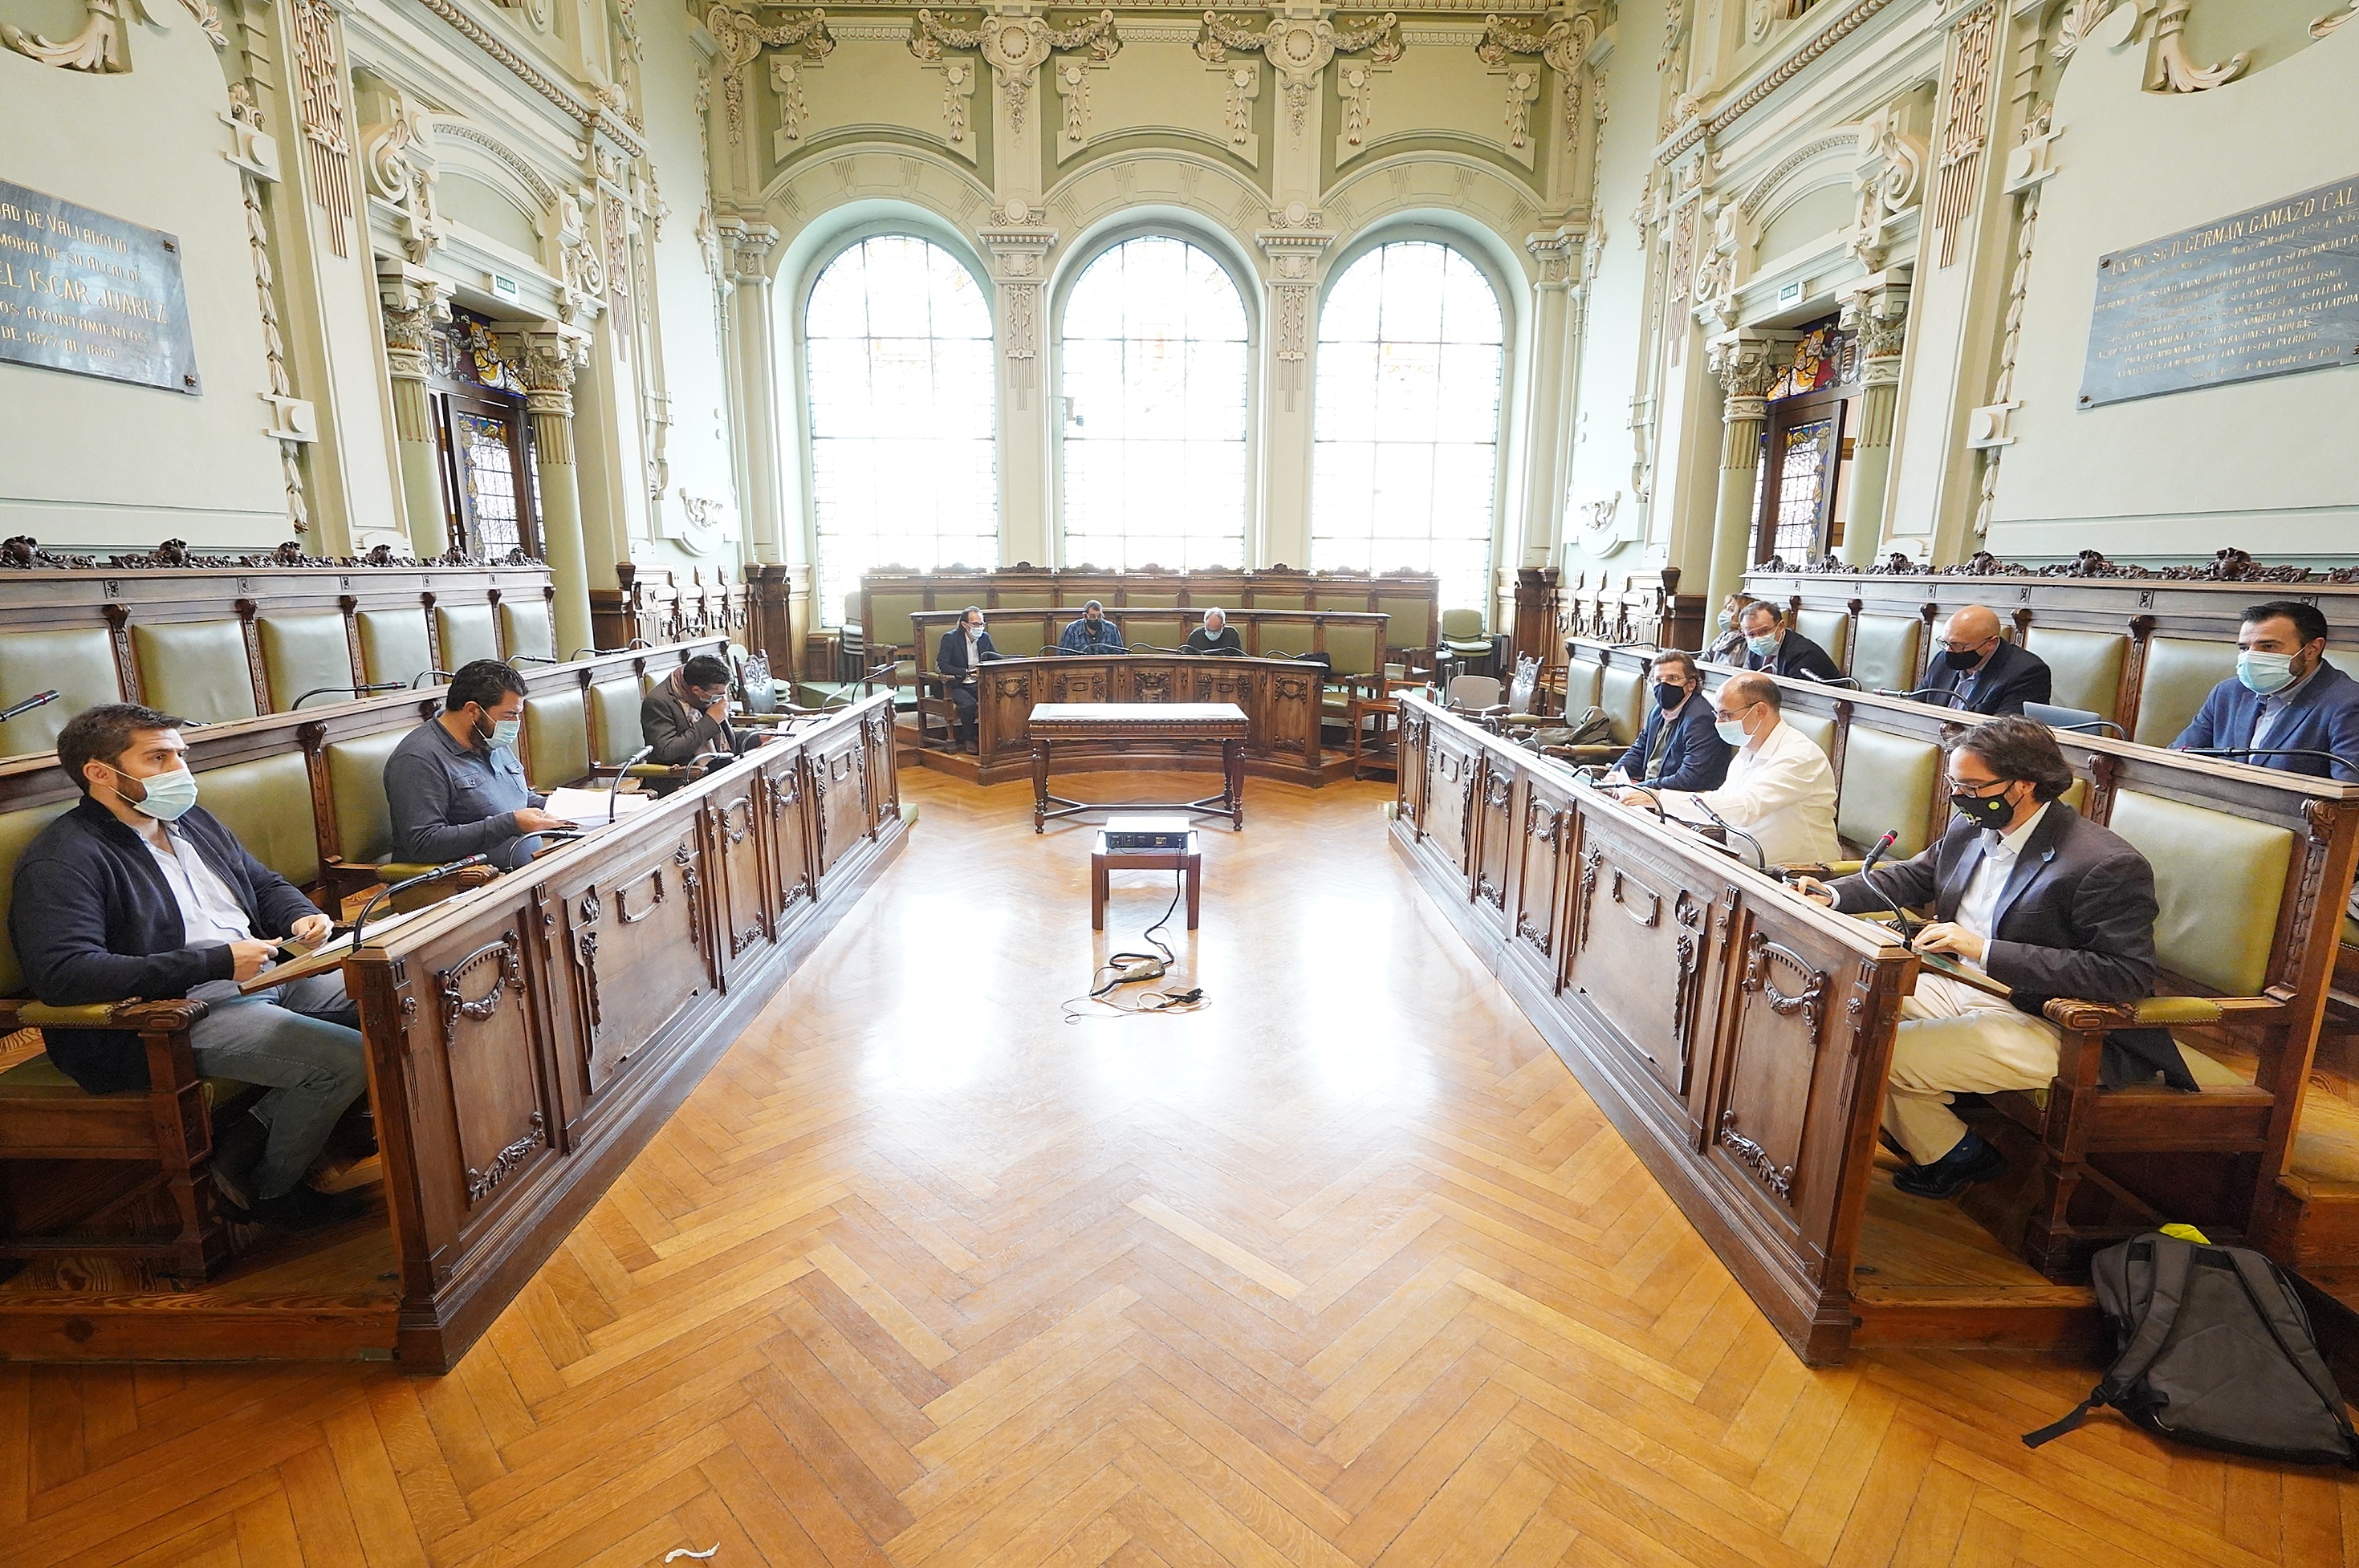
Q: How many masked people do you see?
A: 13